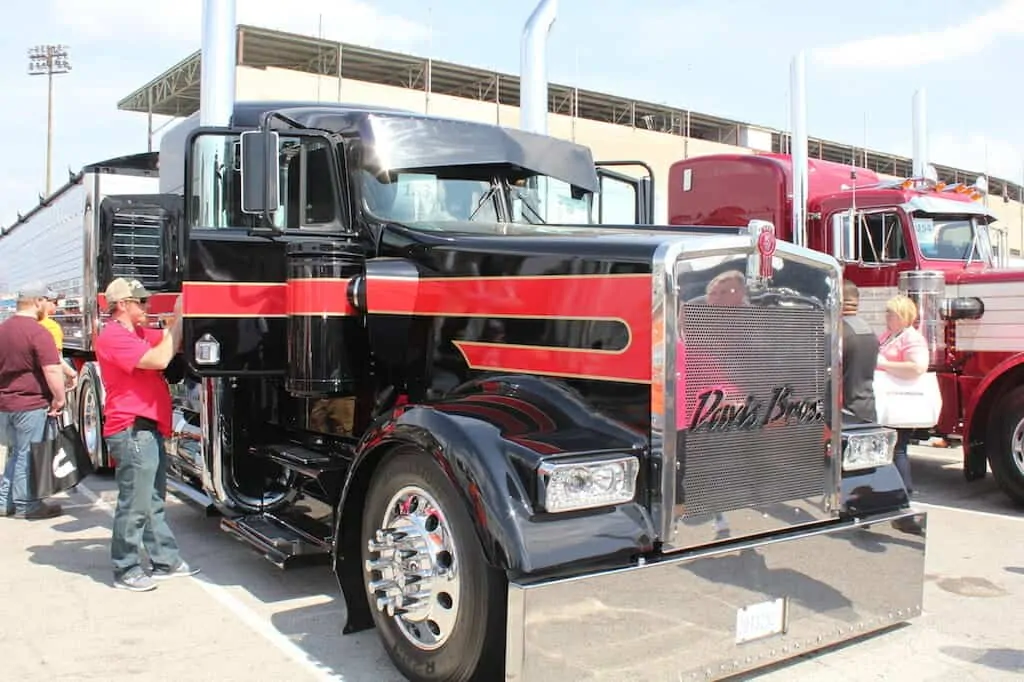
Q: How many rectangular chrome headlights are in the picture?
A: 2